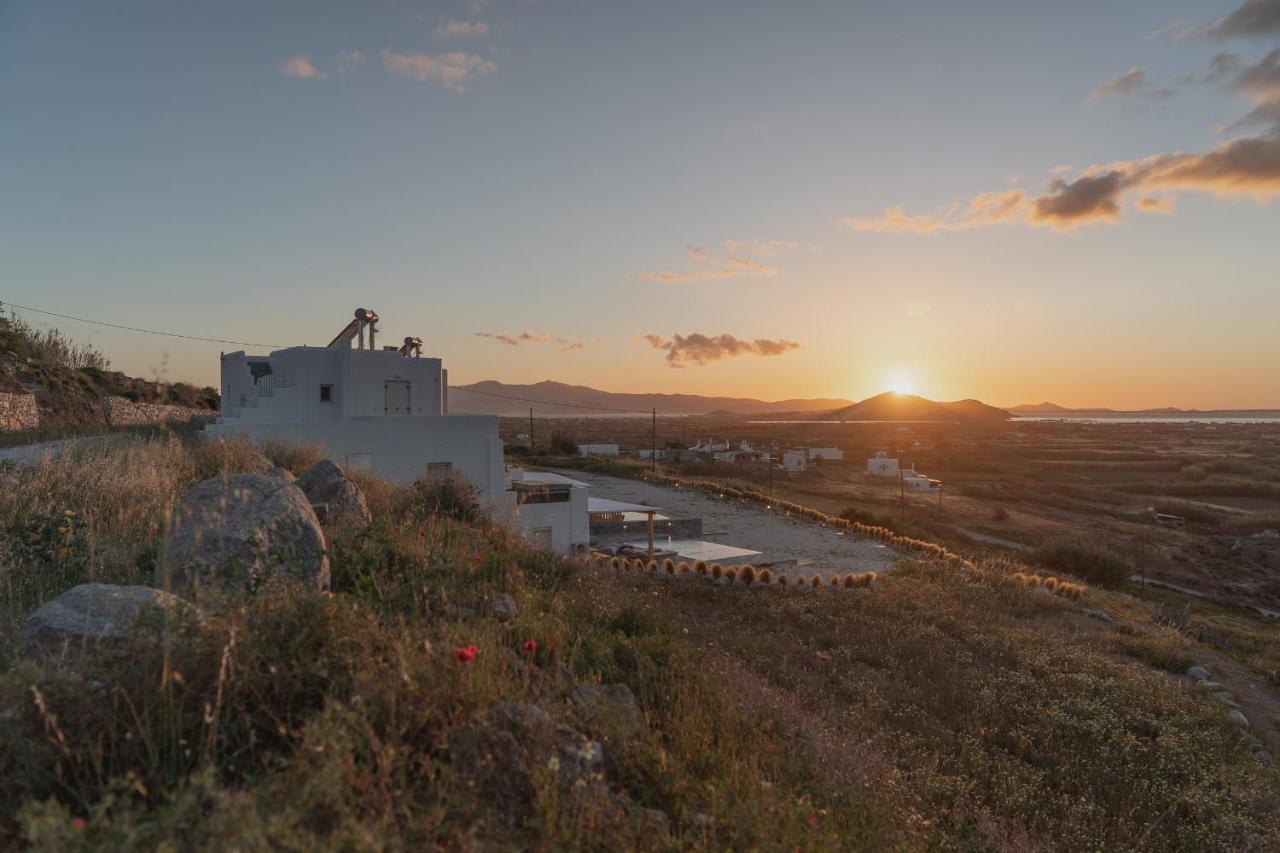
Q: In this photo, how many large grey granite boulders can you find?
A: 3